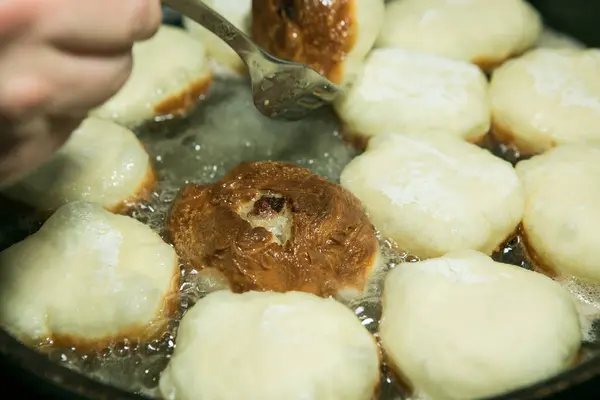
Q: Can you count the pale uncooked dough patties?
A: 11